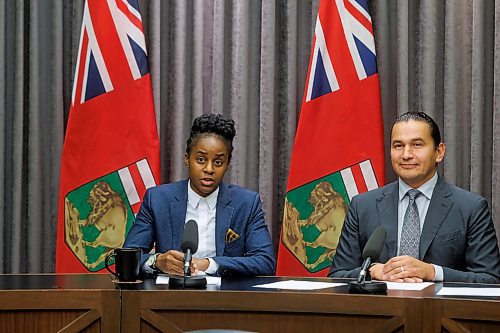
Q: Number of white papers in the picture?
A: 4